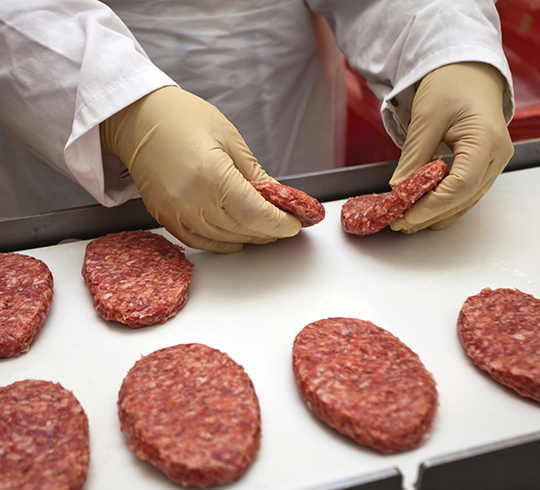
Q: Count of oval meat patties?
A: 8